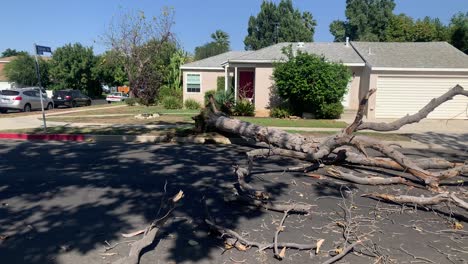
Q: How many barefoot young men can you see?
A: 0